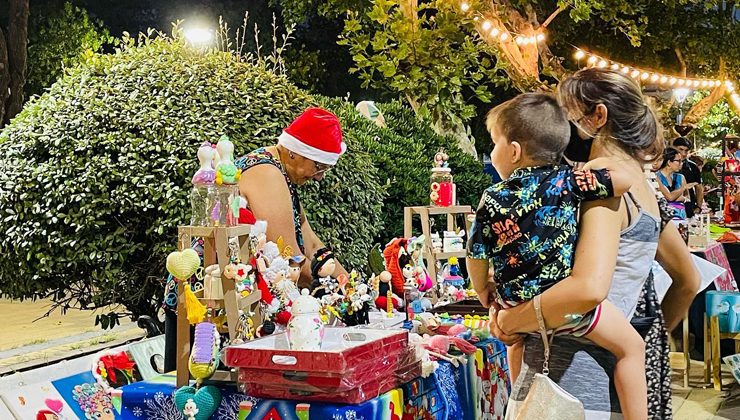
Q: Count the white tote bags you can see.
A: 1